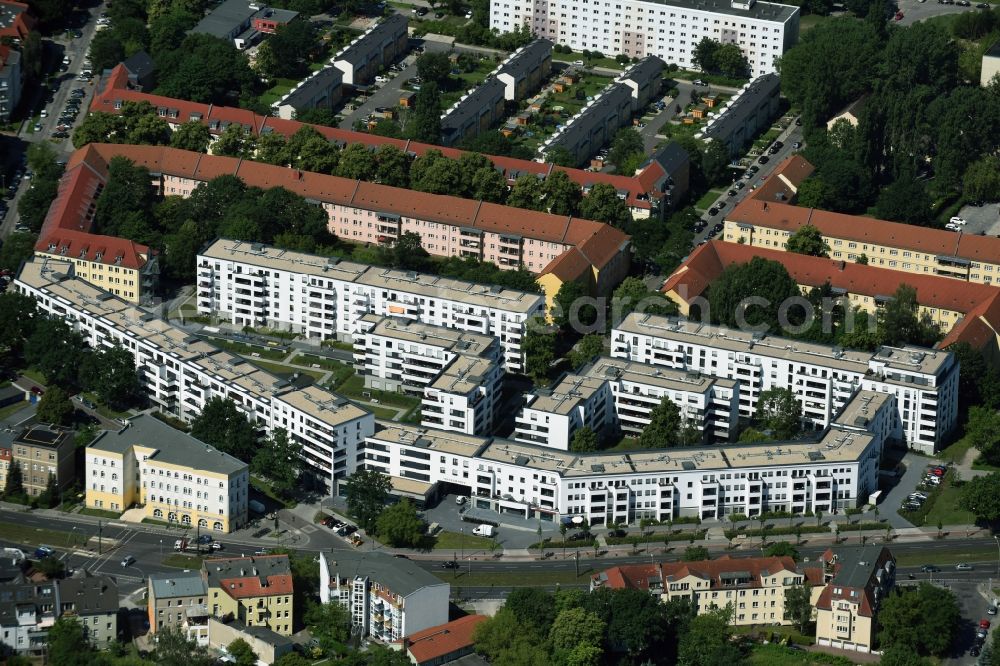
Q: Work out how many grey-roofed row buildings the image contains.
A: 7